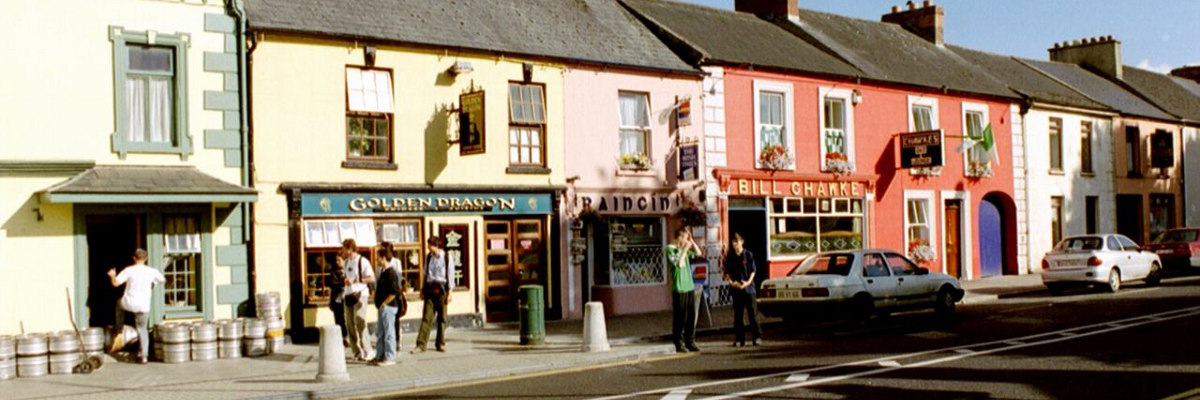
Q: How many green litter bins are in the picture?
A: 1